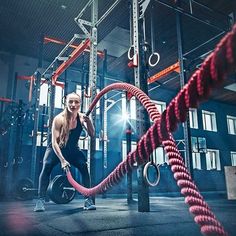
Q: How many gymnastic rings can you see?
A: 3